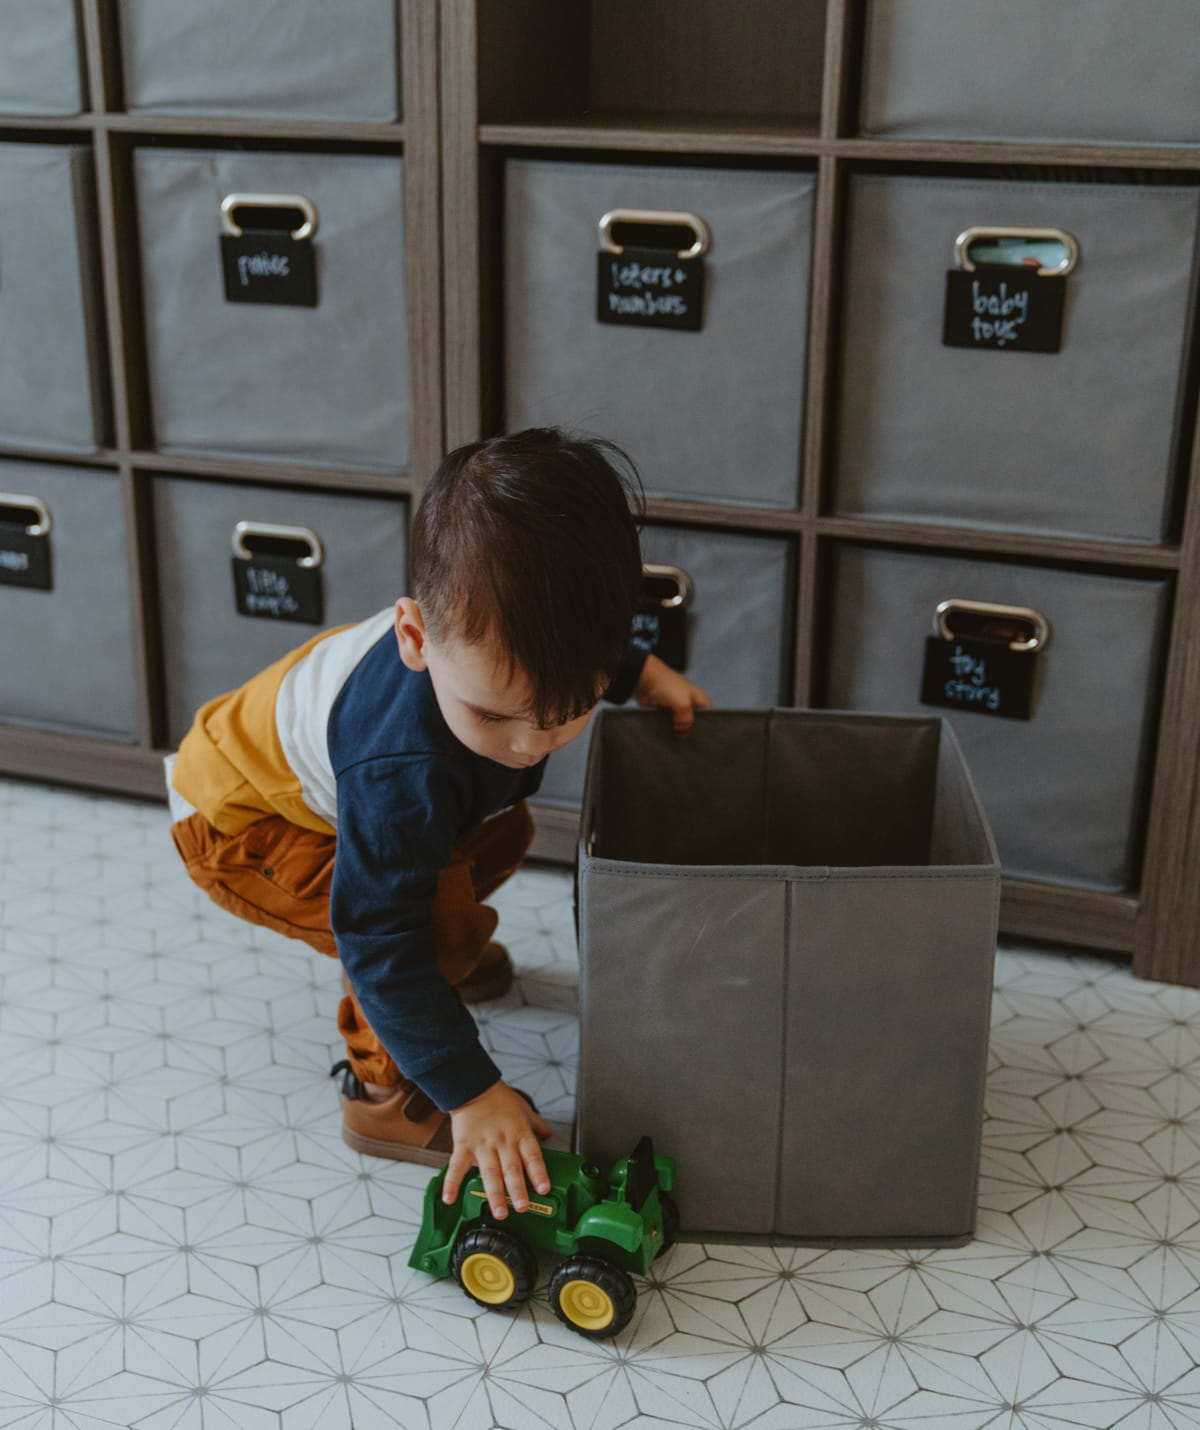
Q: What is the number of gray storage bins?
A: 12